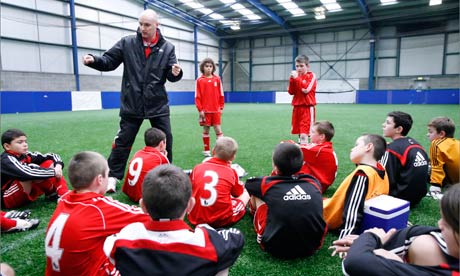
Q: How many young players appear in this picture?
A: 13